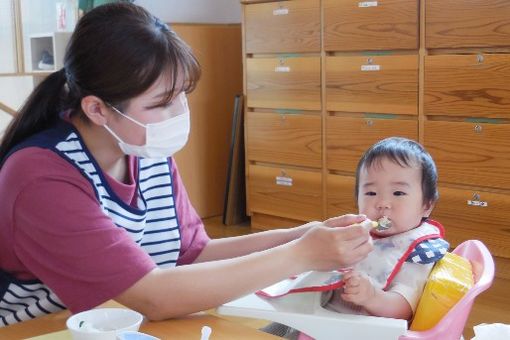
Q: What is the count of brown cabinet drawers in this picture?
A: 12